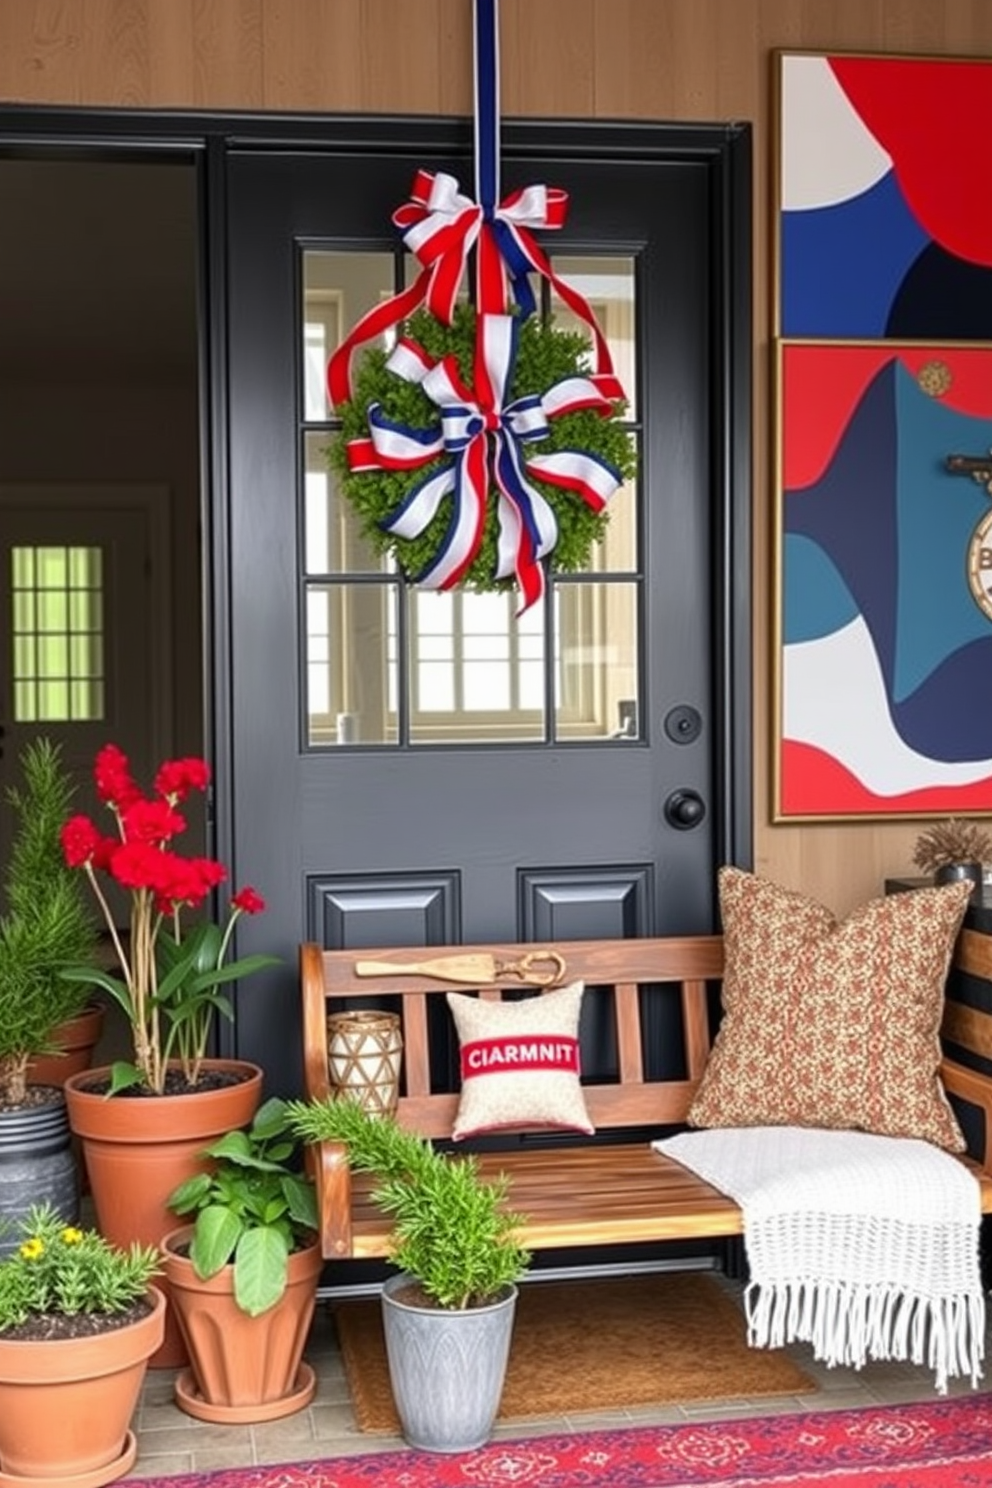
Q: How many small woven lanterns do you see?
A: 1